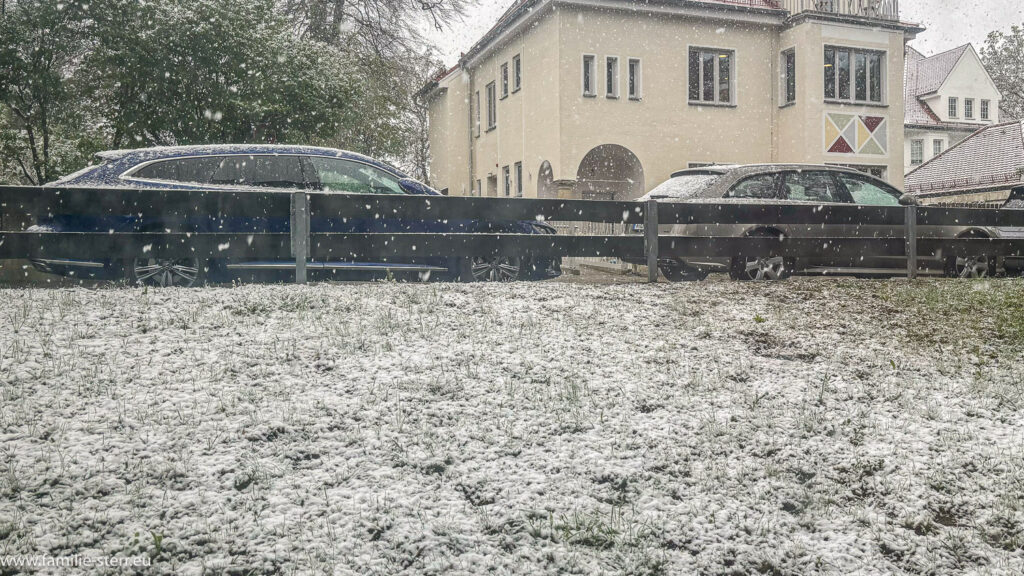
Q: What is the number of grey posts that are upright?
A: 3